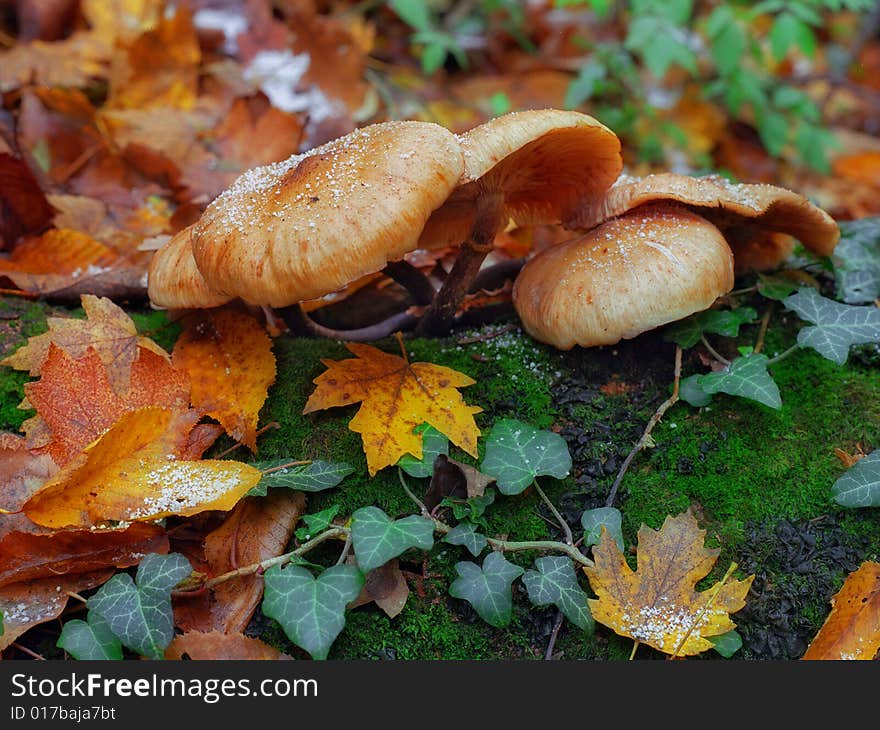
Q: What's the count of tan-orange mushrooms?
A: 5